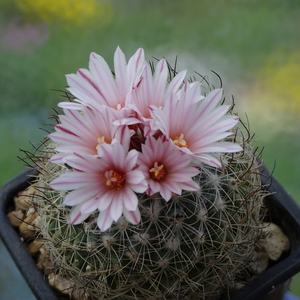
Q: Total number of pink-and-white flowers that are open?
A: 6